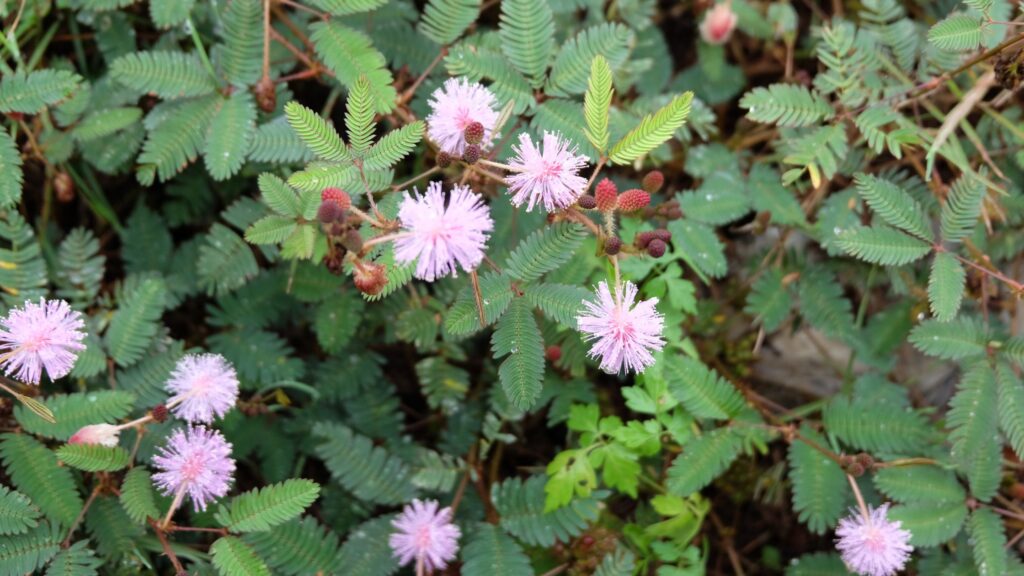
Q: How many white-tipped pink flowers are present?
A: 9